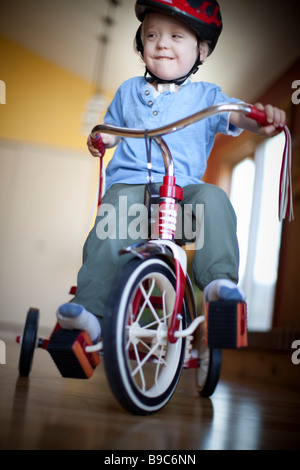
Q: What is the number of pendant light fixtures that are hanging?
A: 3